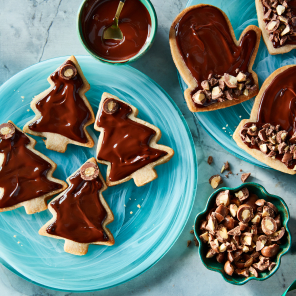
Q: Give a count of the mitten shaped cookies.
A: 3